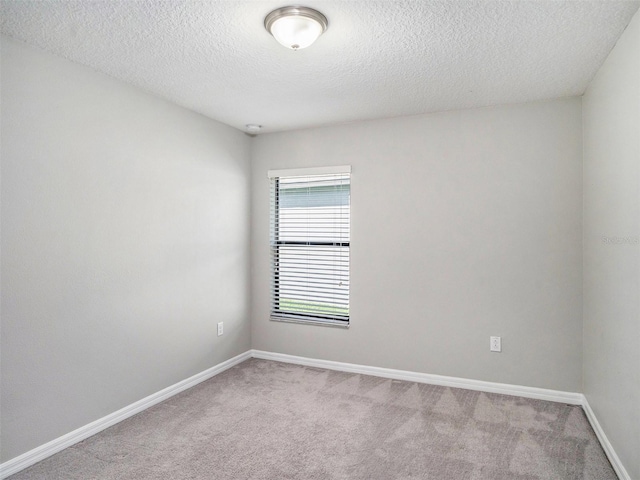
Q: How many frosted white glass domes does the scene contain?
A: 1